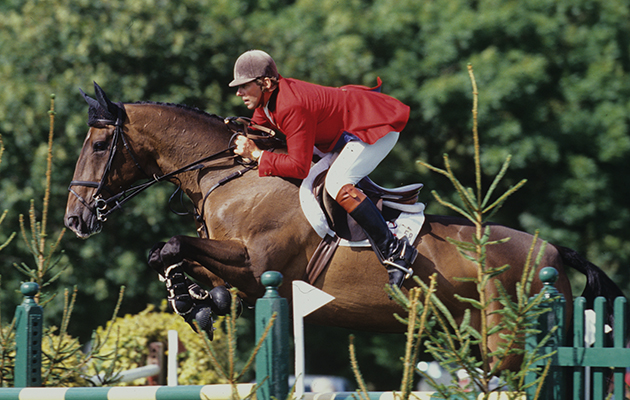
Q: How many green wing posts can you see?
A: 3